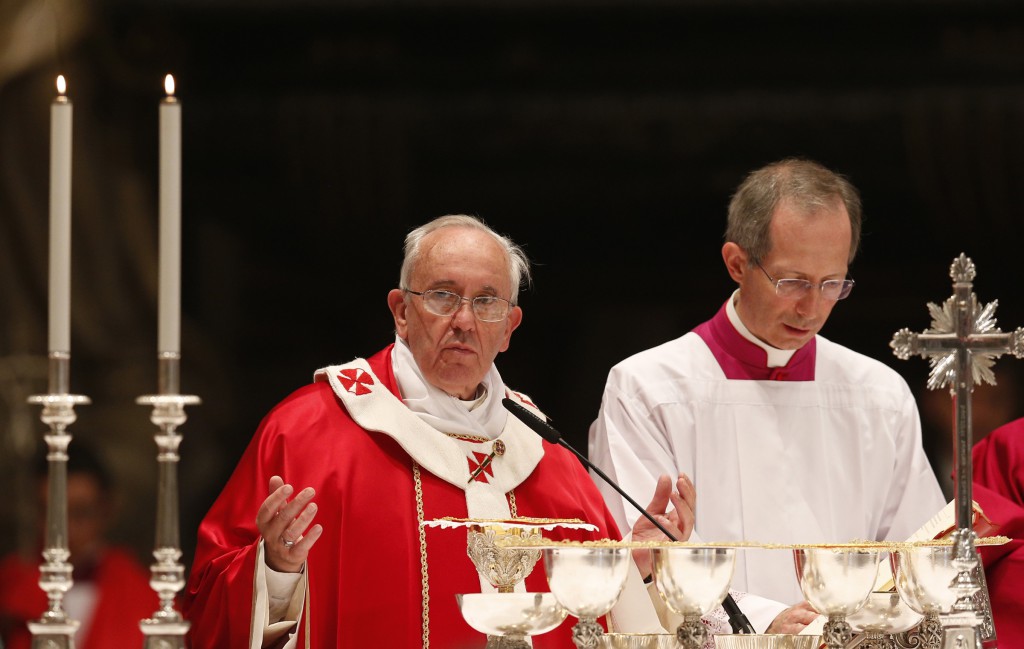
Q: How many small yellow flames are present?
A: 2